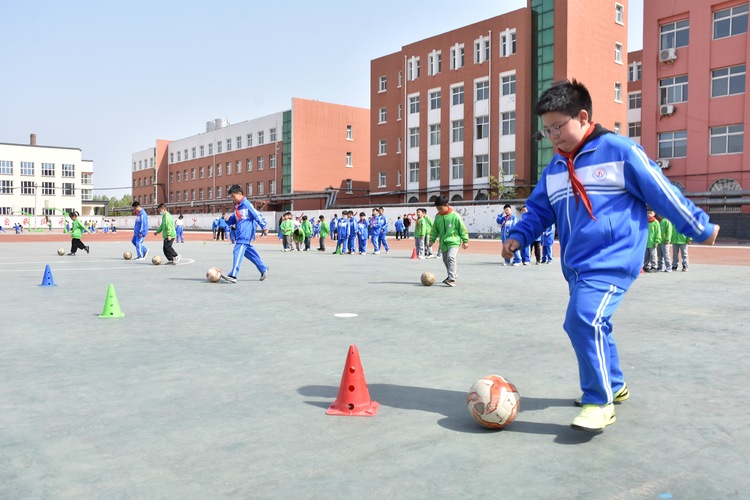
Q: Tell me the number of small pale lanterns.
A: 0